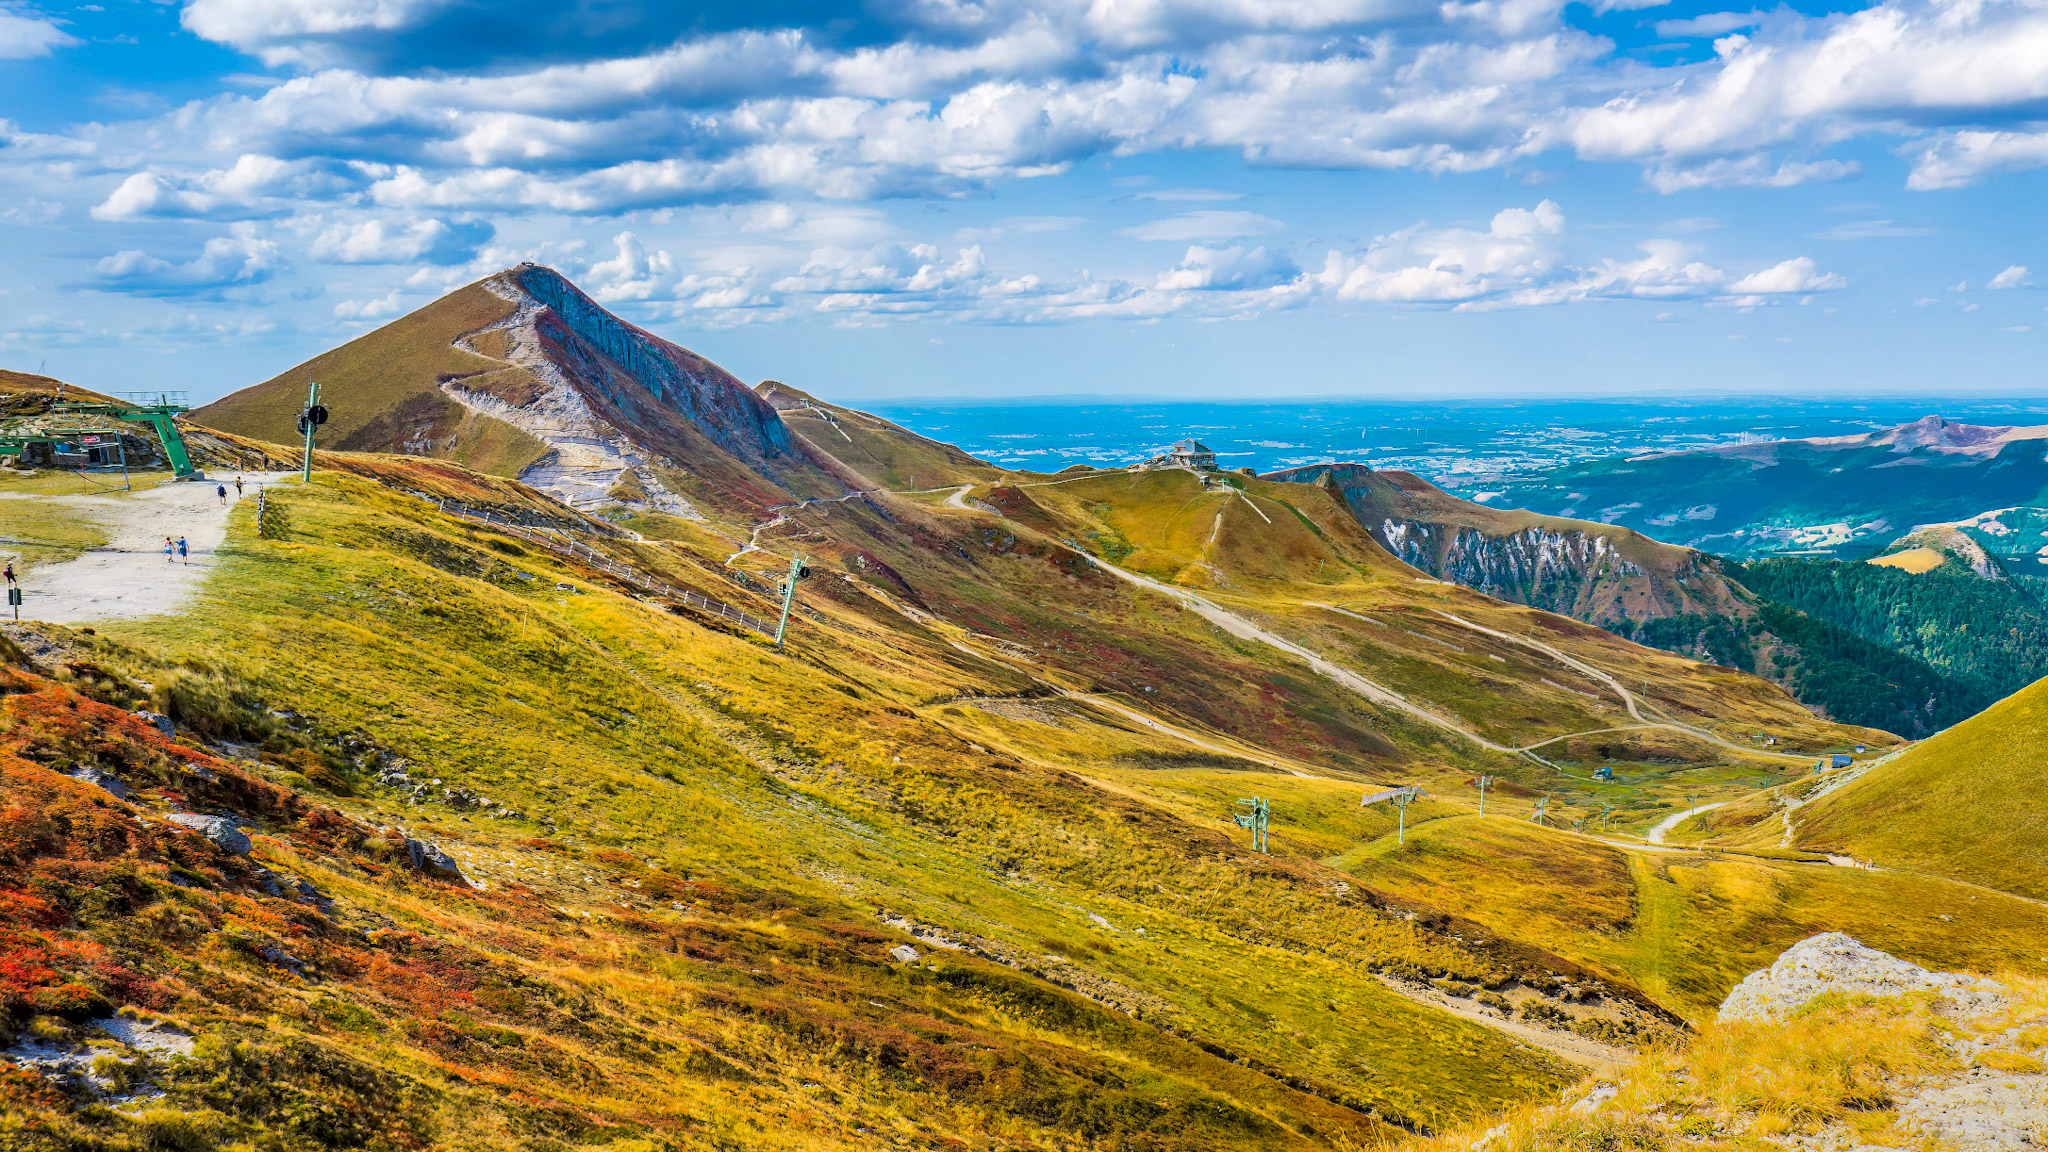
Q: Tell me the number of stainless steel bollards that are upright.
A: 0